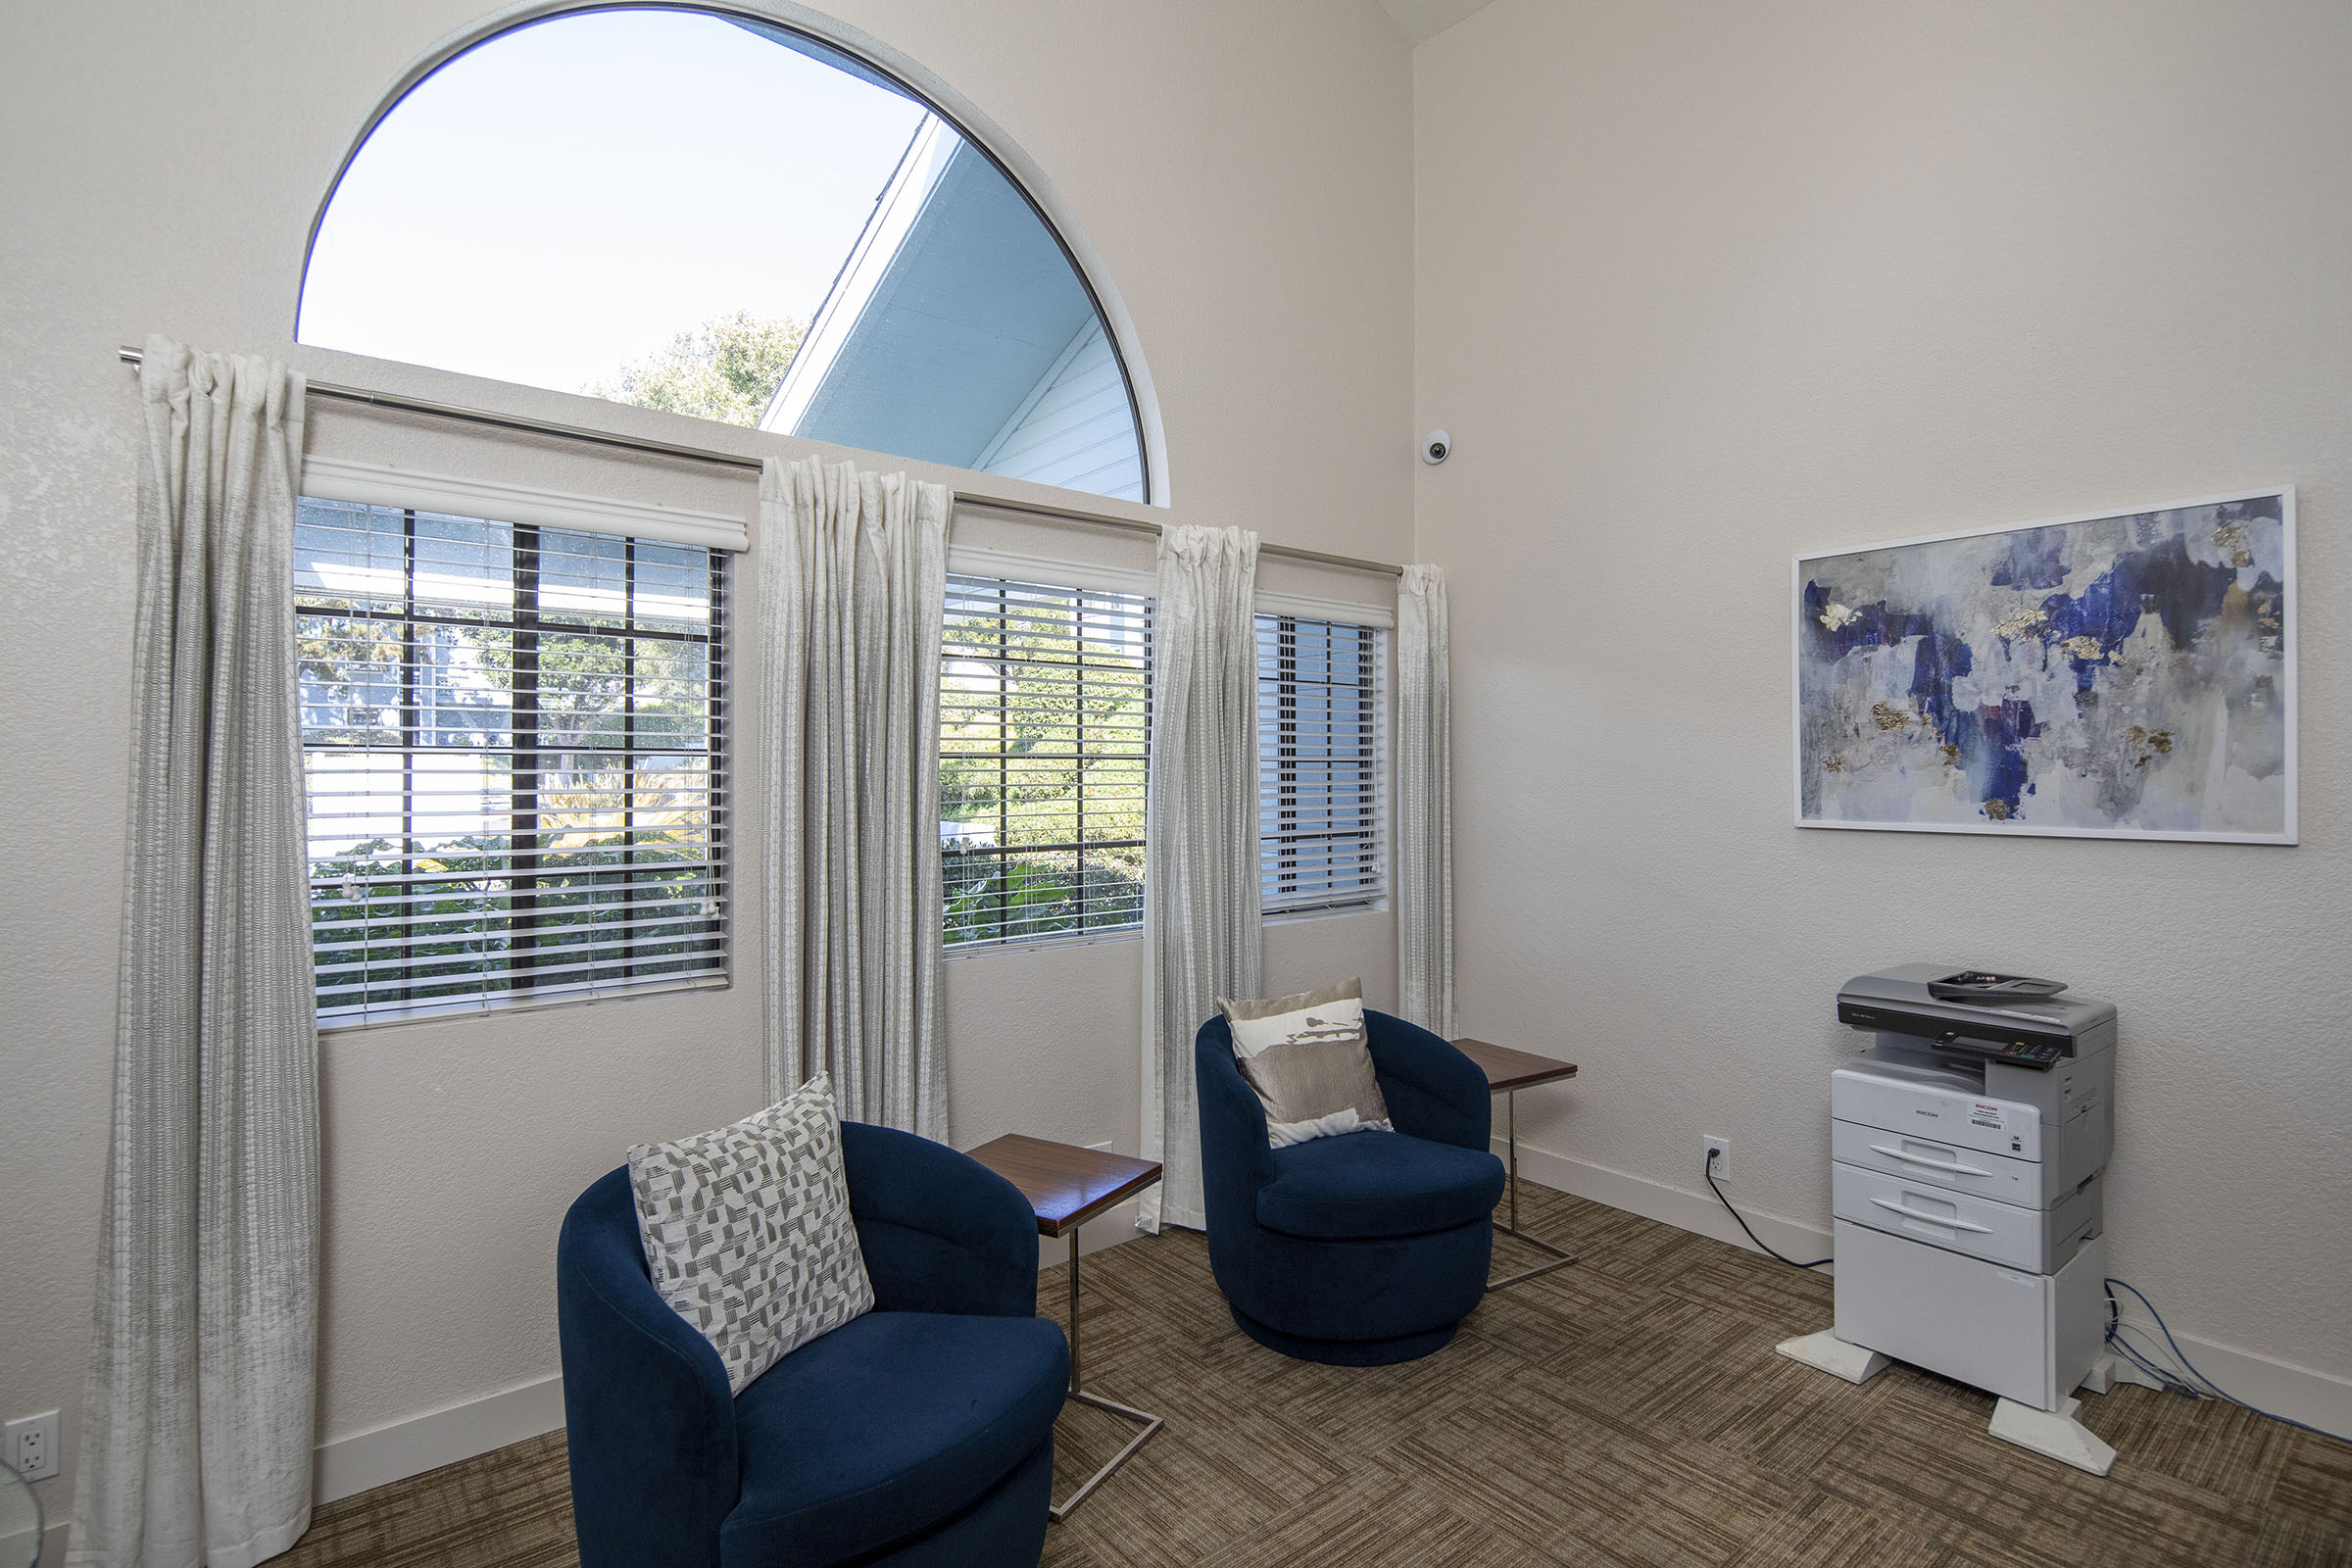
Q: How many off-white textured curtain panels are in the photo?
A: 4